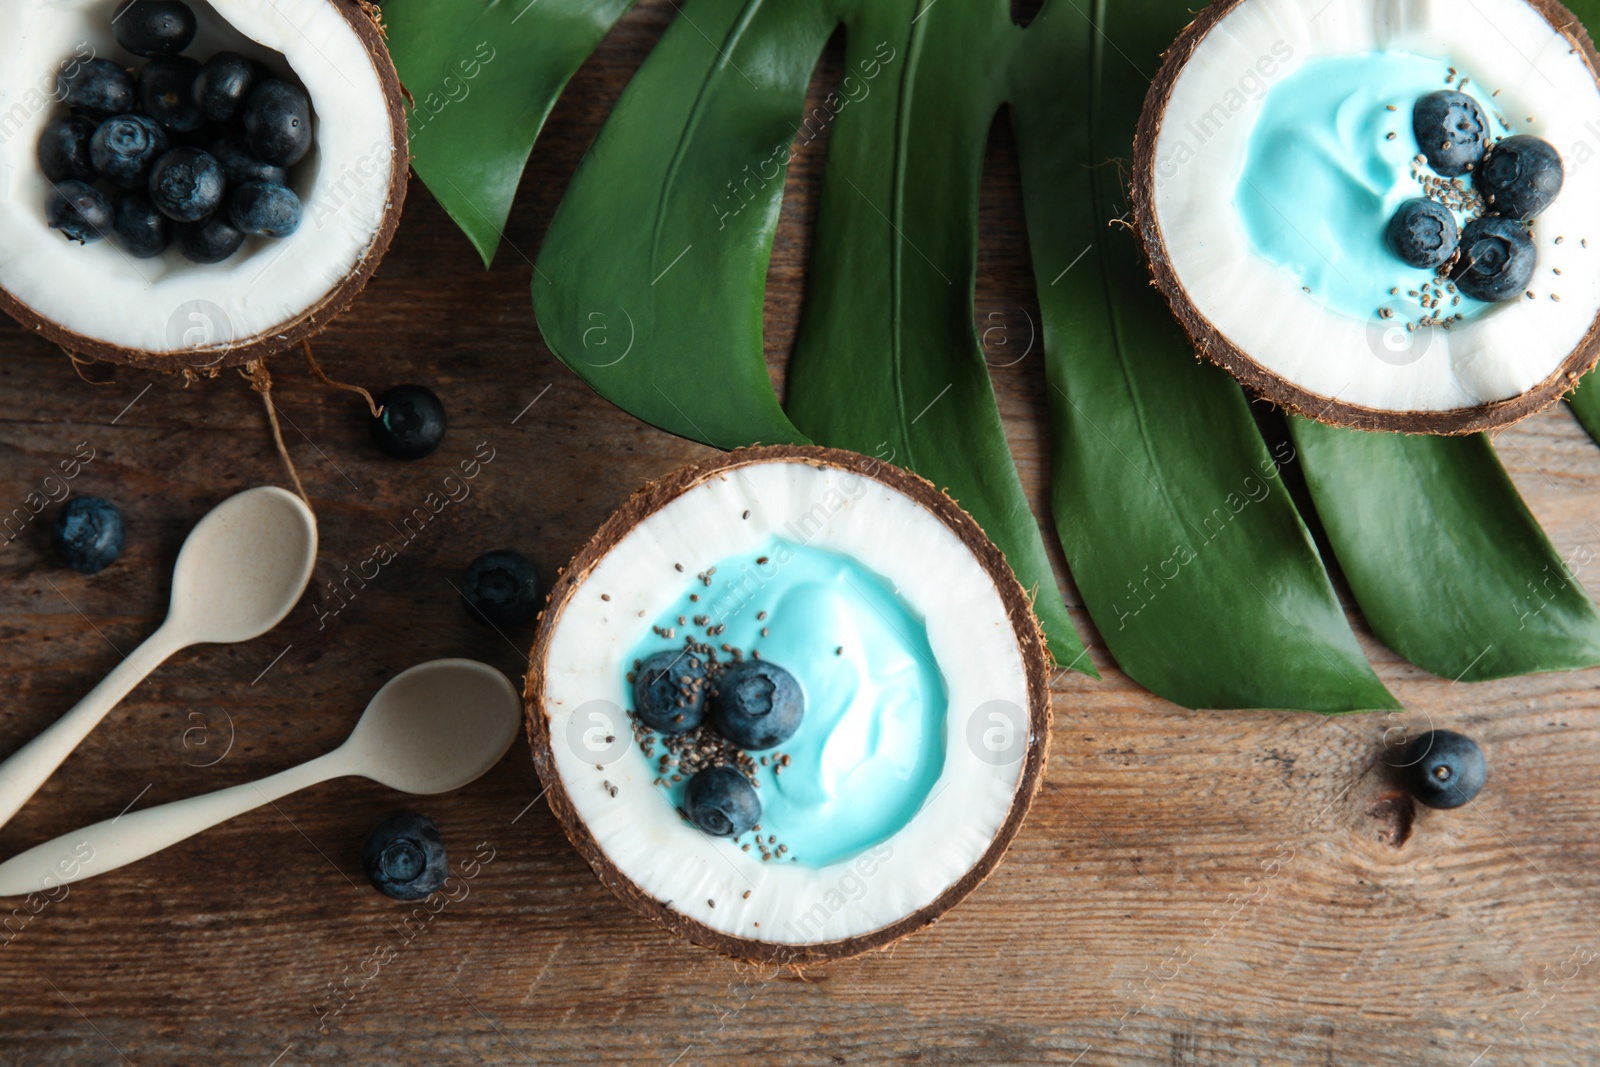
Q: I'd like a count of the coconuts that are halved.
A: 3